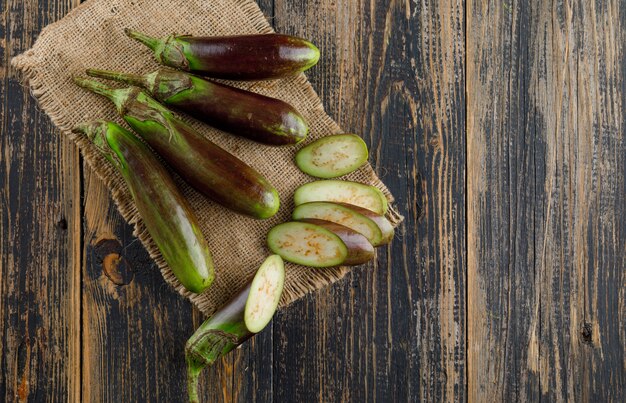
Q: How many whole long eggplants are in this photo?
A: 4